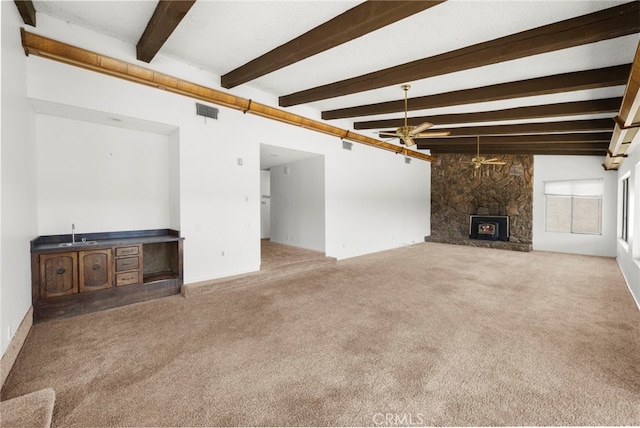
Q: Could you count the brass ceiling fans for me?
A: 2